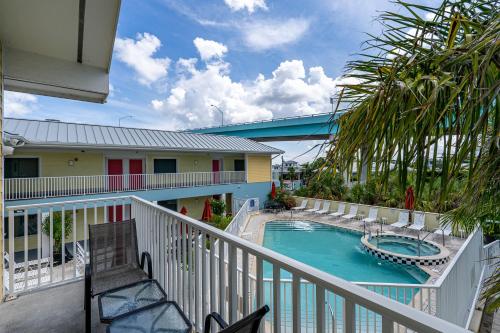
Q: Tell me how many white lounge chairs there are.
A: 9